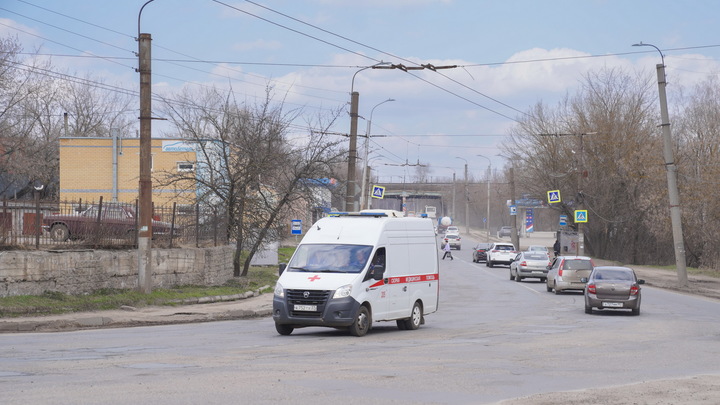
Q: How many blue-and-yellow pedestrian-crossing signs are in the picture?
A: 3